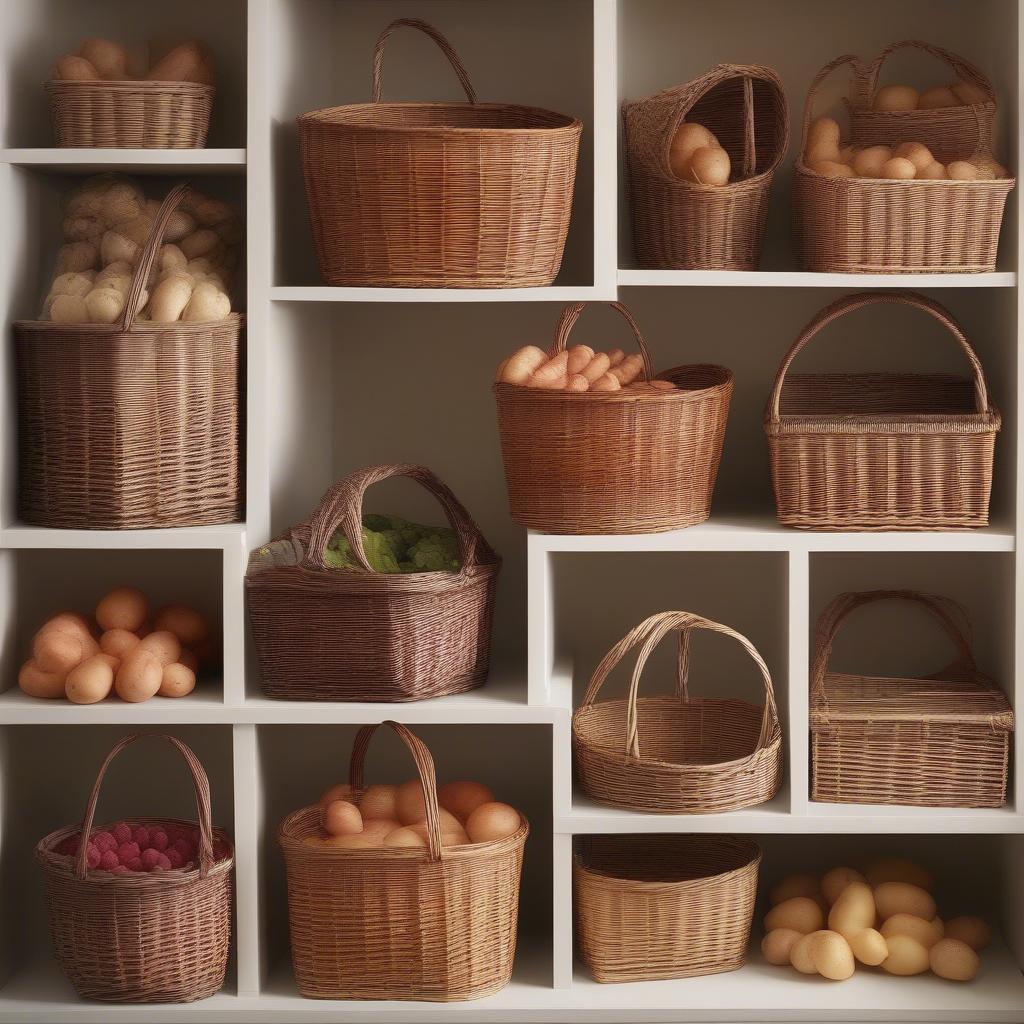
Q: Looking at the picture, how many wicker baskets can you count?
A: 14